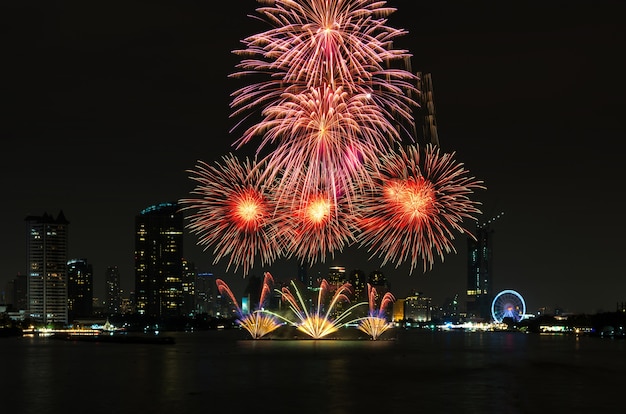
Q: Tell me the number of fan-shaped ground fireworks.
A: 3